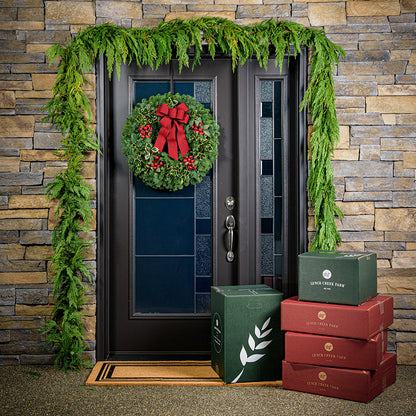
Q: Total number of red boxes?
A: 3